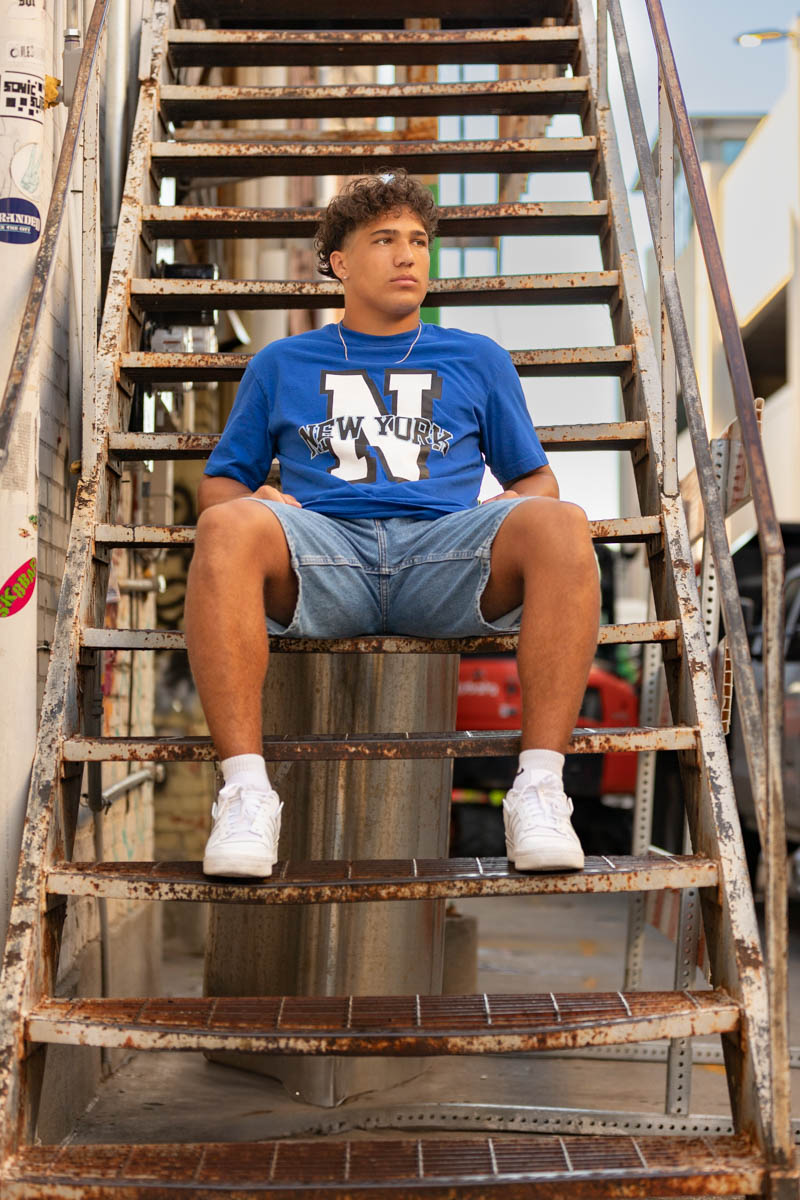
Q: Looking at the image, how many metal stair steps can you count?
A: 14